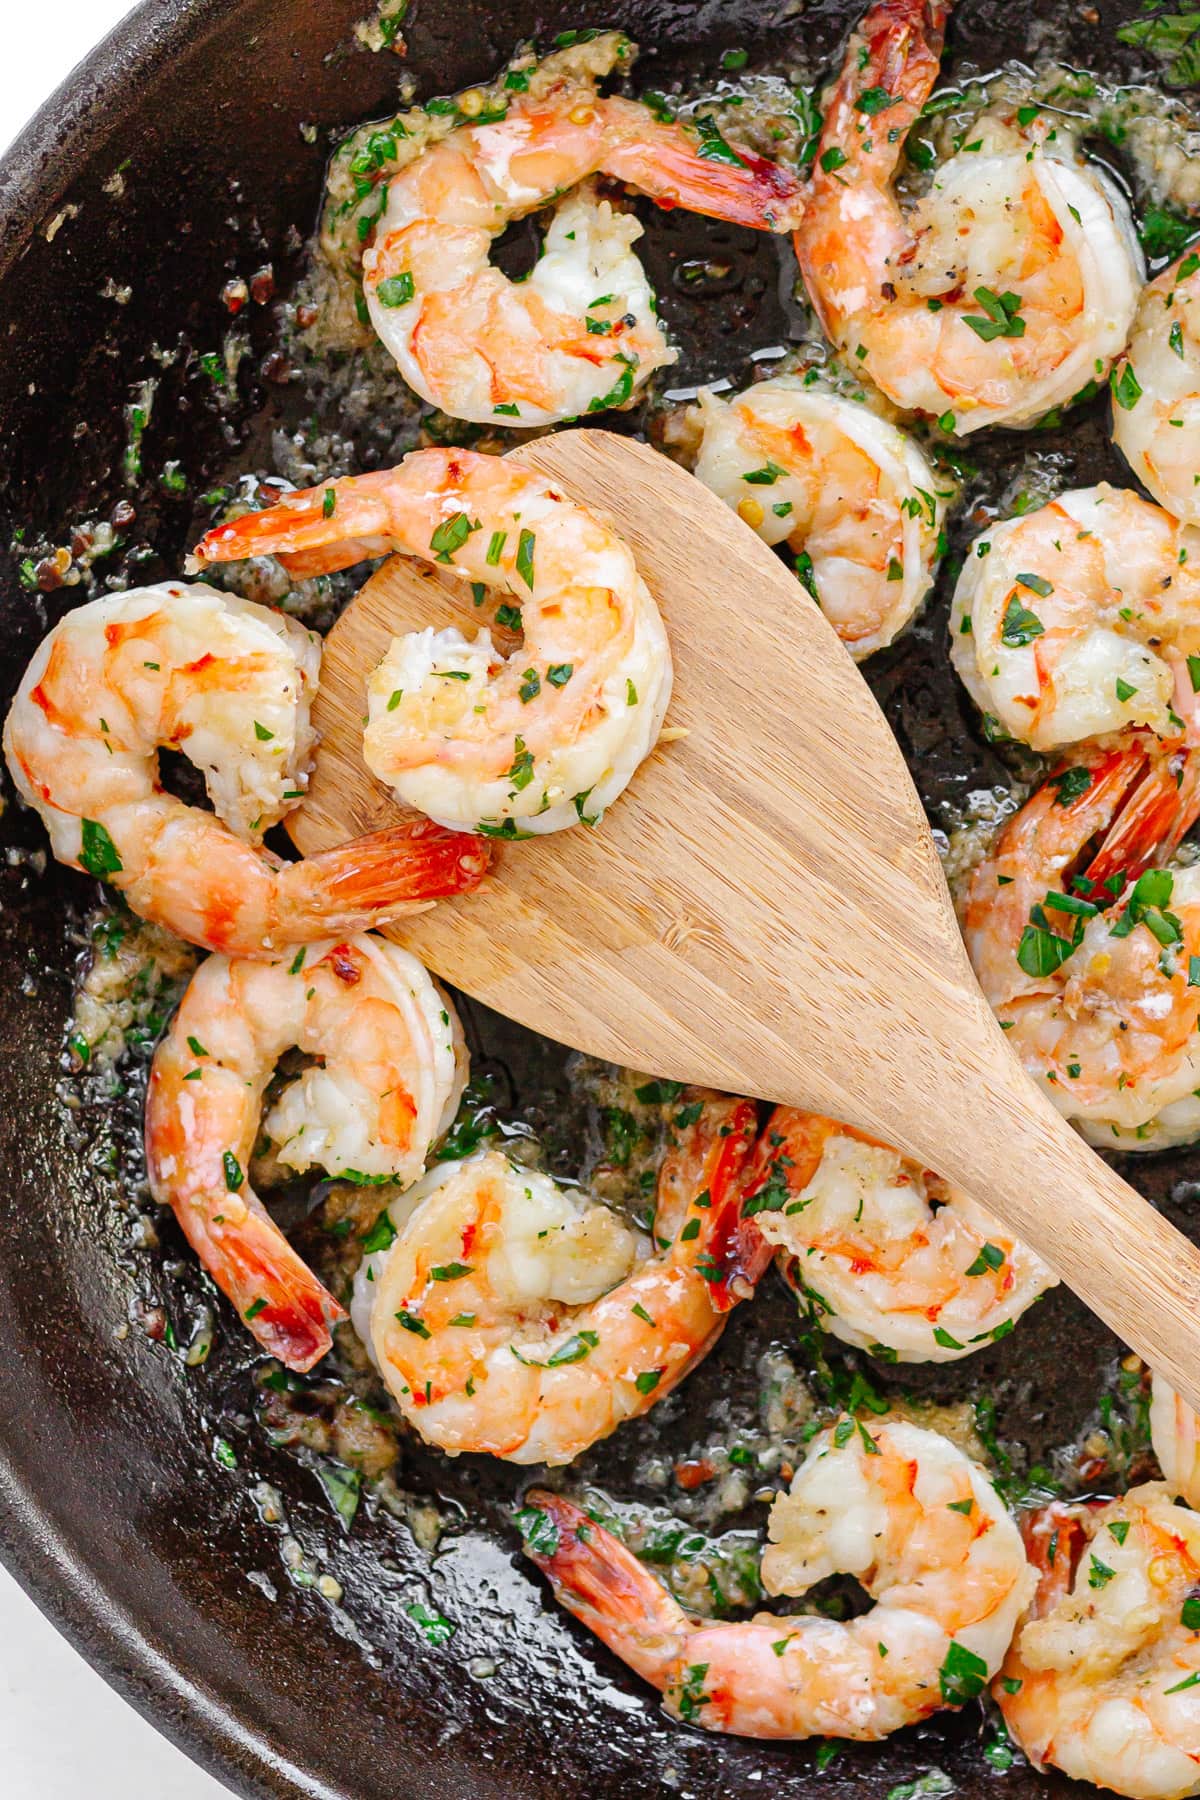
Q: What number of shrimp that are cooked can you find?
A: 14